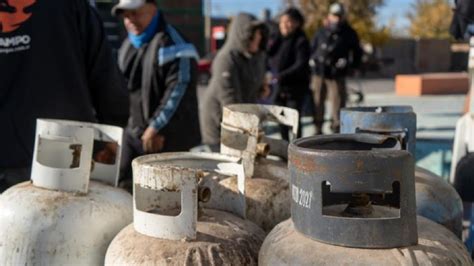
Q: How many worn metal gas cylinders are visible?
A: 5